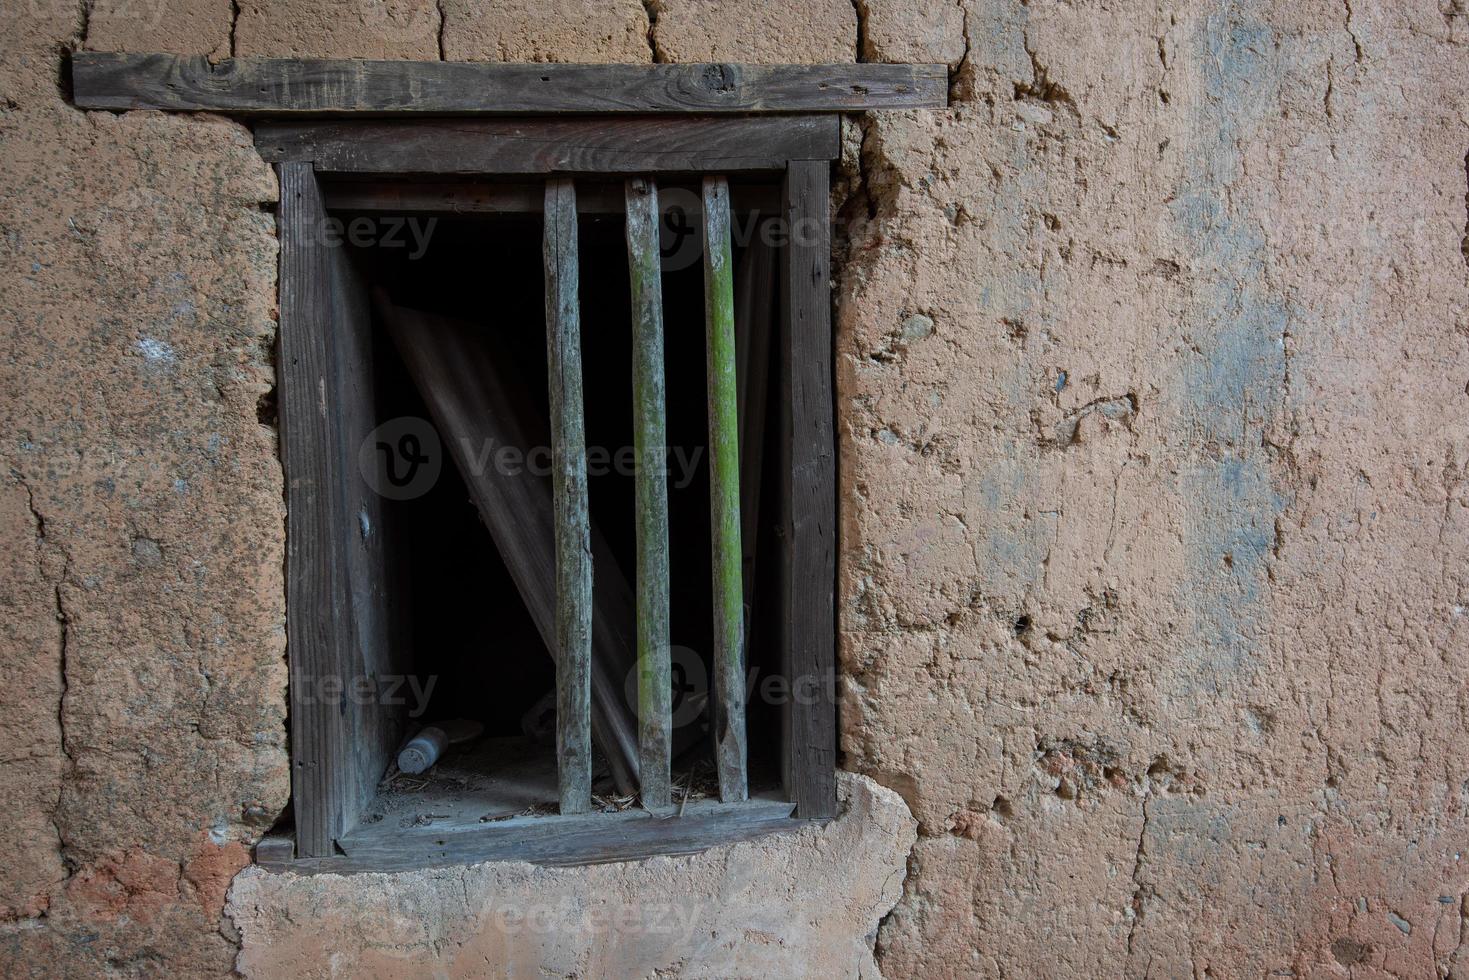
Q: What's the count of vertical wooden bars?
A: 3